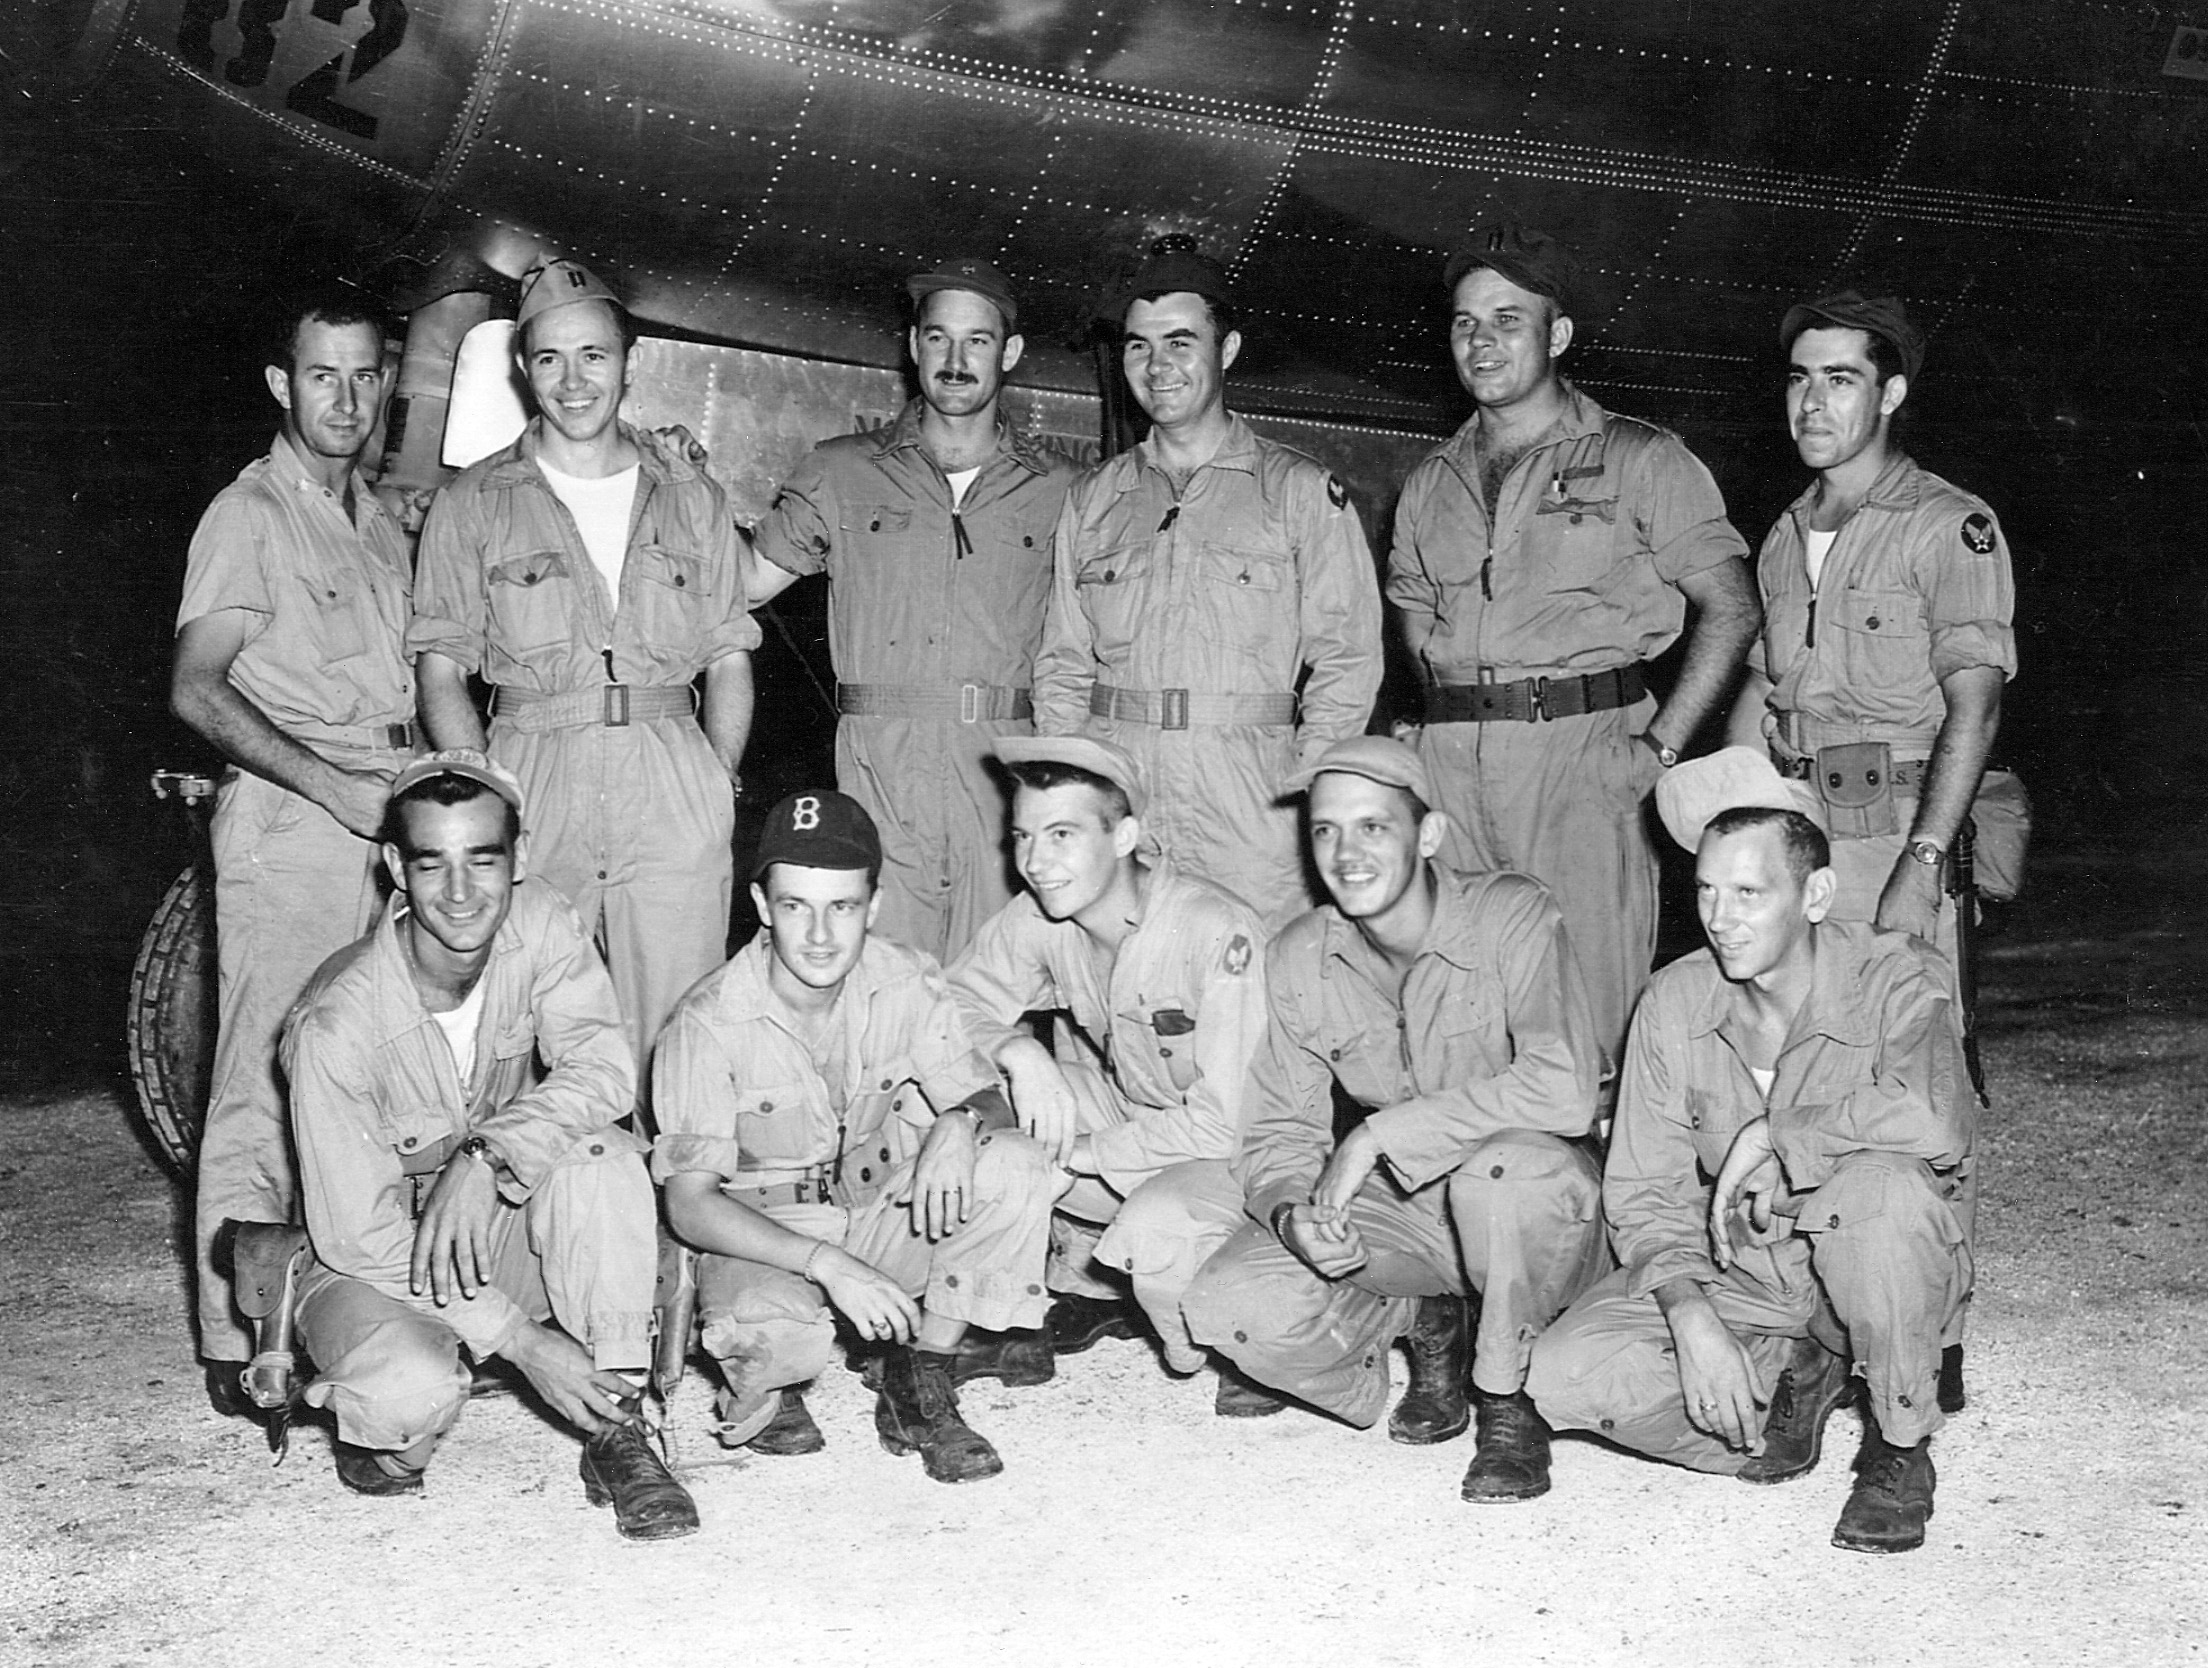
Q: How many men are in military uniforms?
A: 11